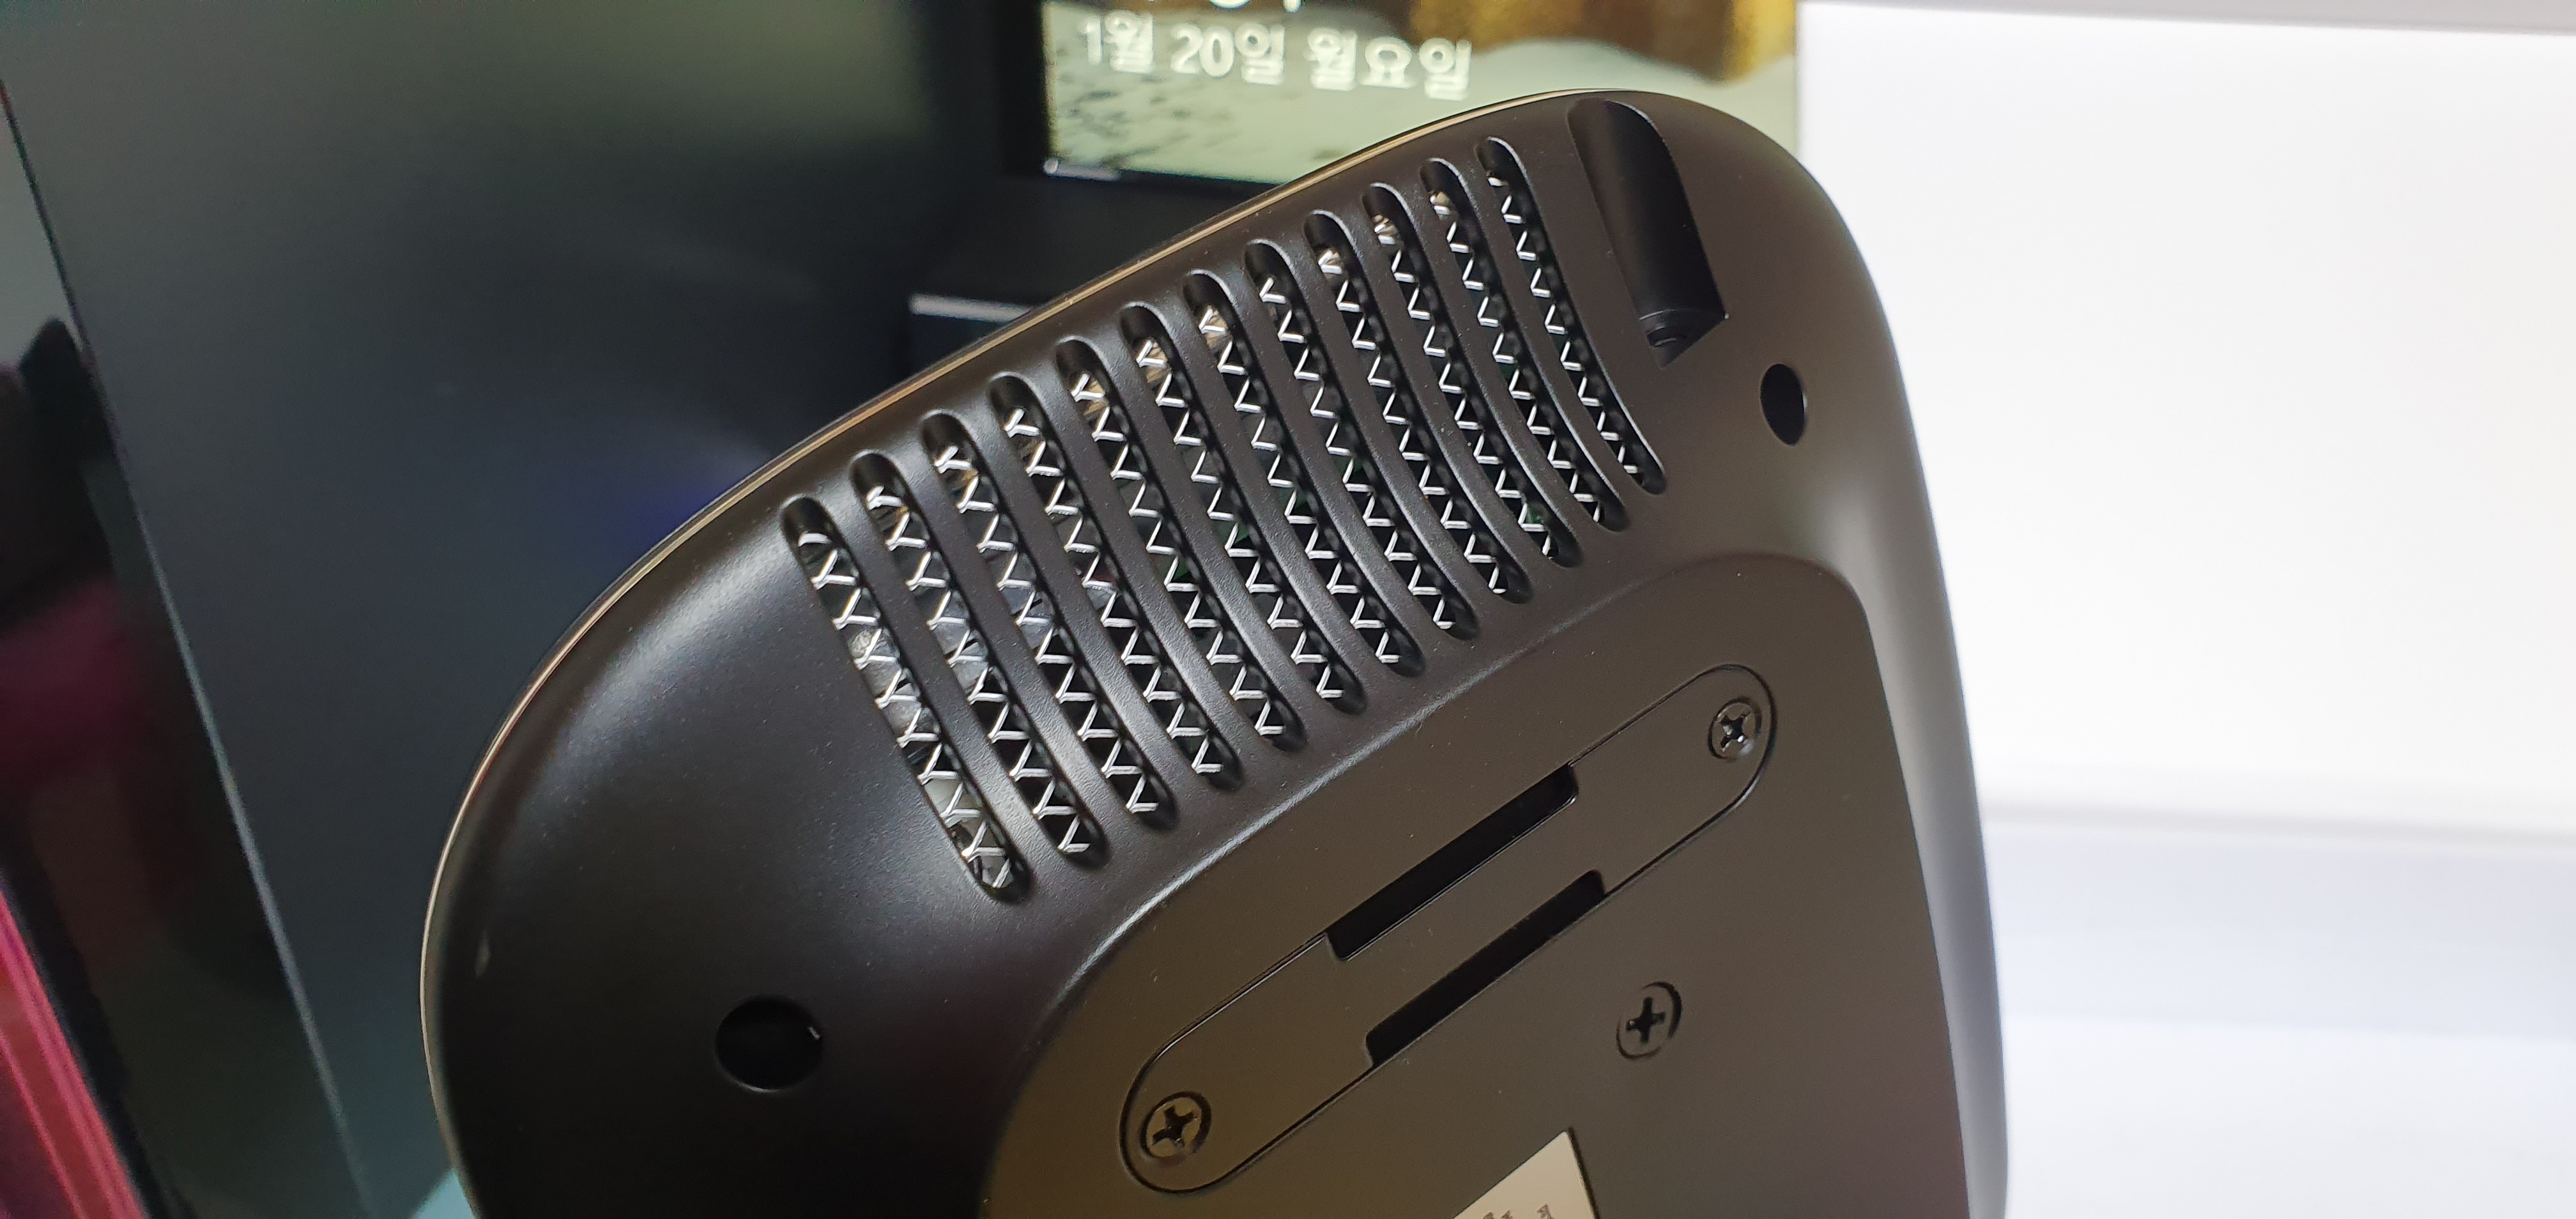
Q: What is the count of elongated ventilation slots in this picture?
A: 12